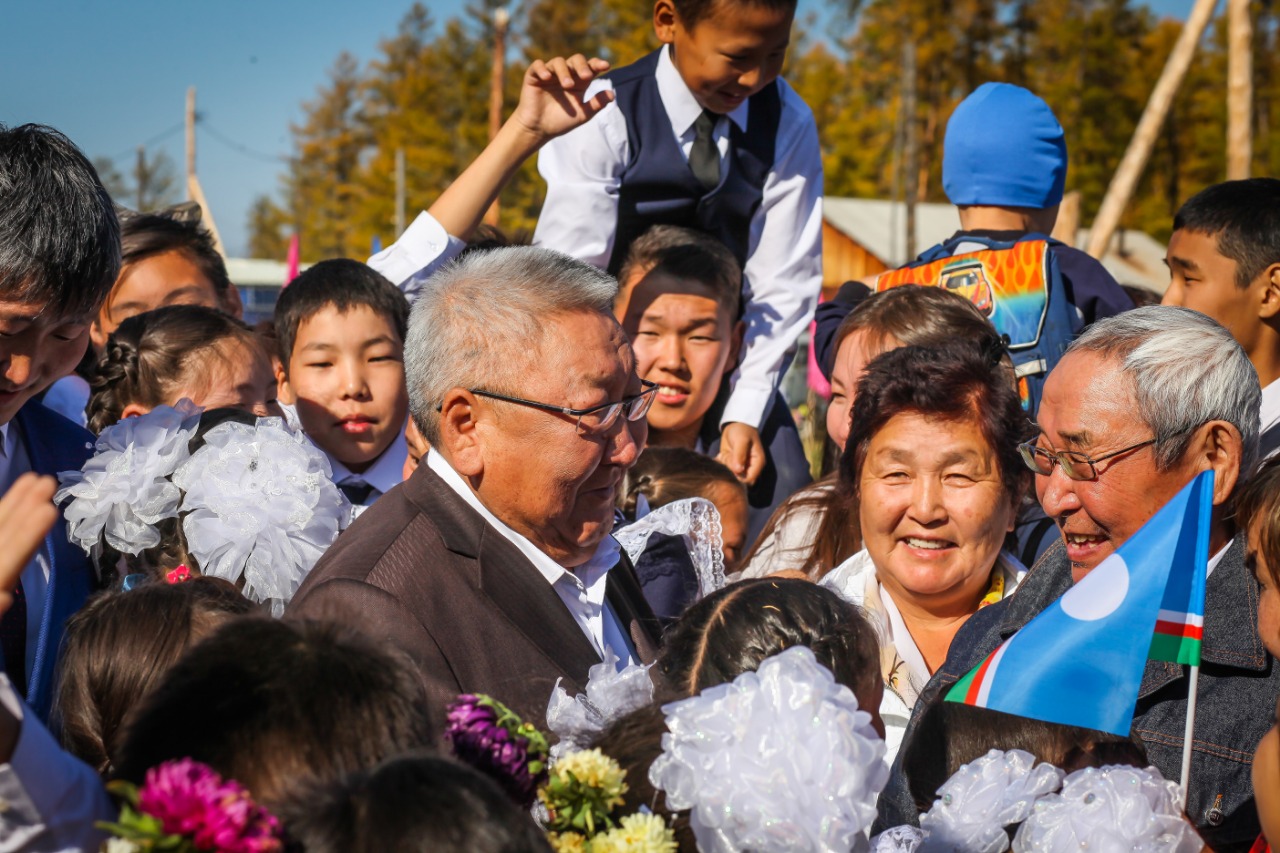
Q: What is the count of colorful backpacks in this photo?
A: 1